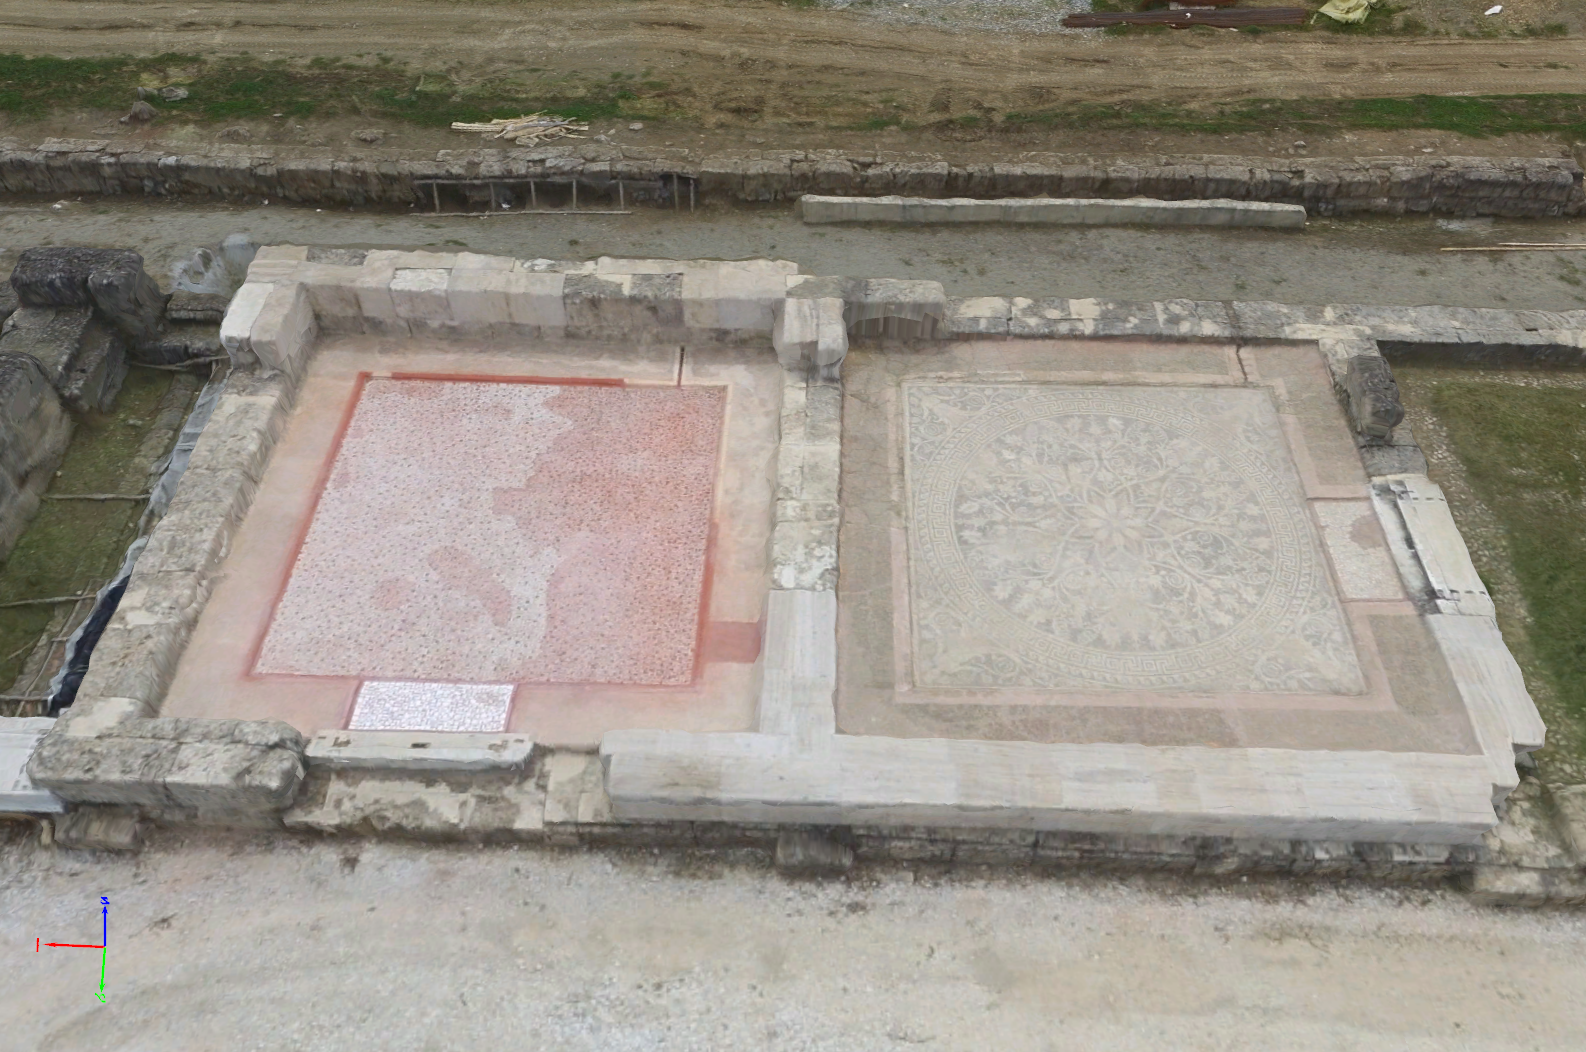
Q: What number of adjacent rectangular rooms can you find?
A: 2